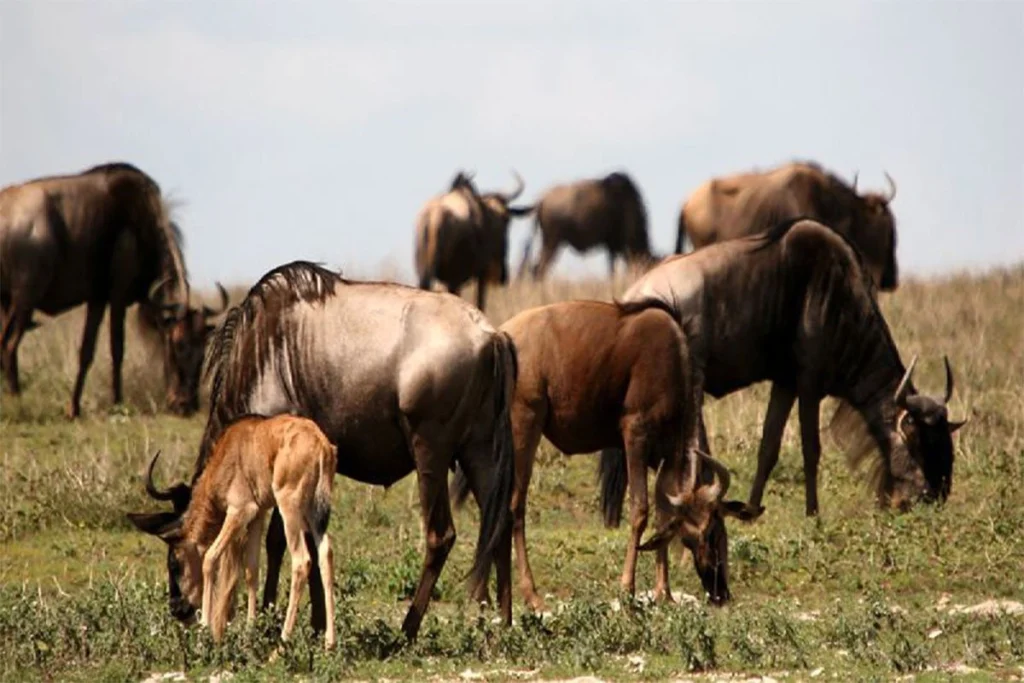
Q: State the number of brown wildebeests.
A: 2